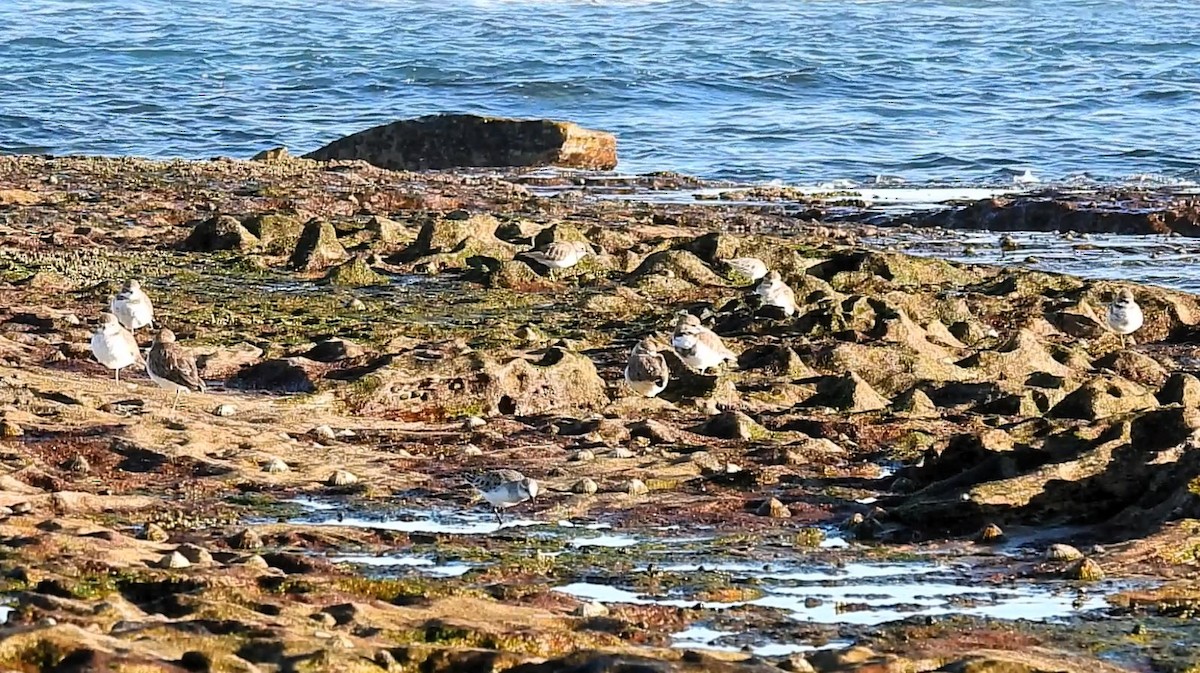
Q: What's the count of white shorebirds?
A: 10